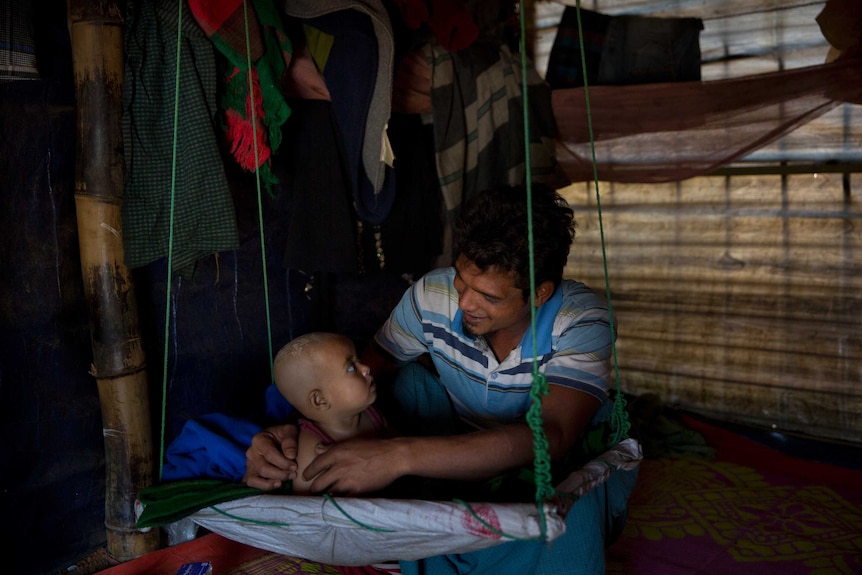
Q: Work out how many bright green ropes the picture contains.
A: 4